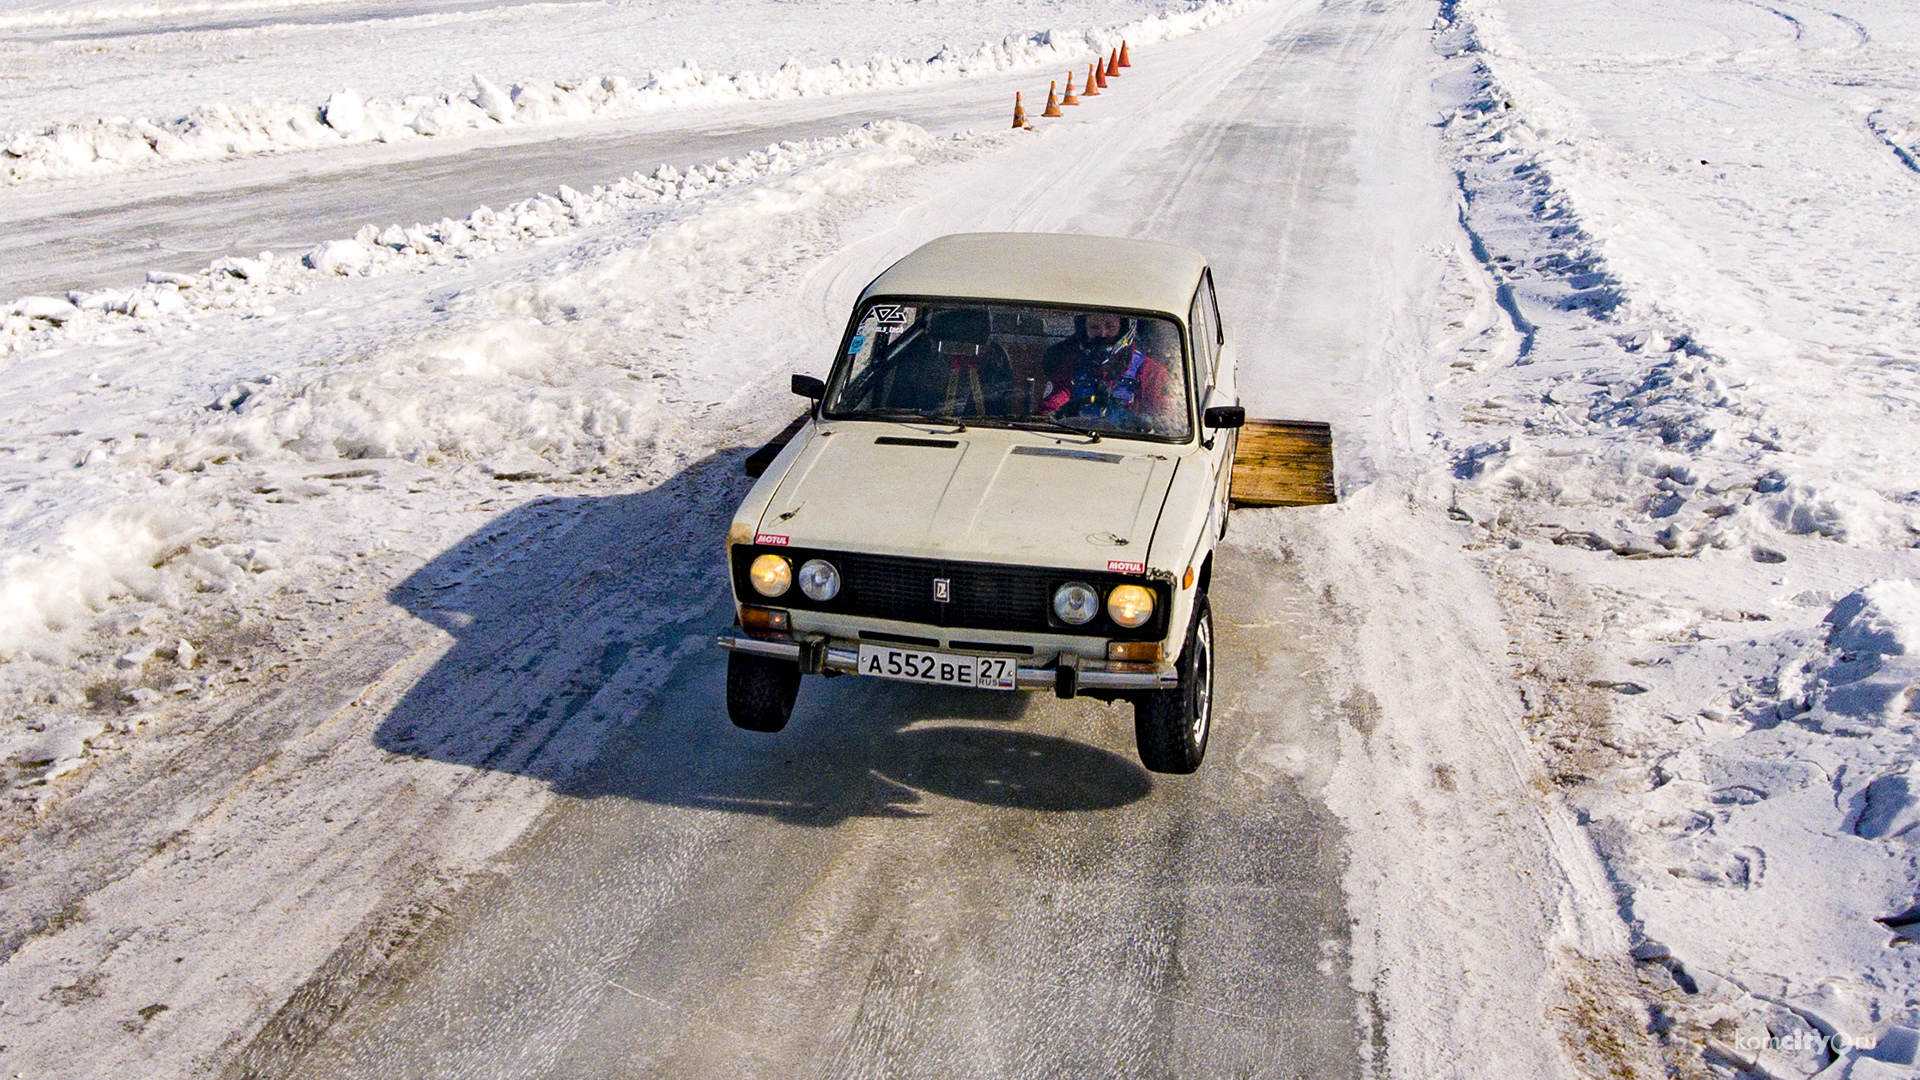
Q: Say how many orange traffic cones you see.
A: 7